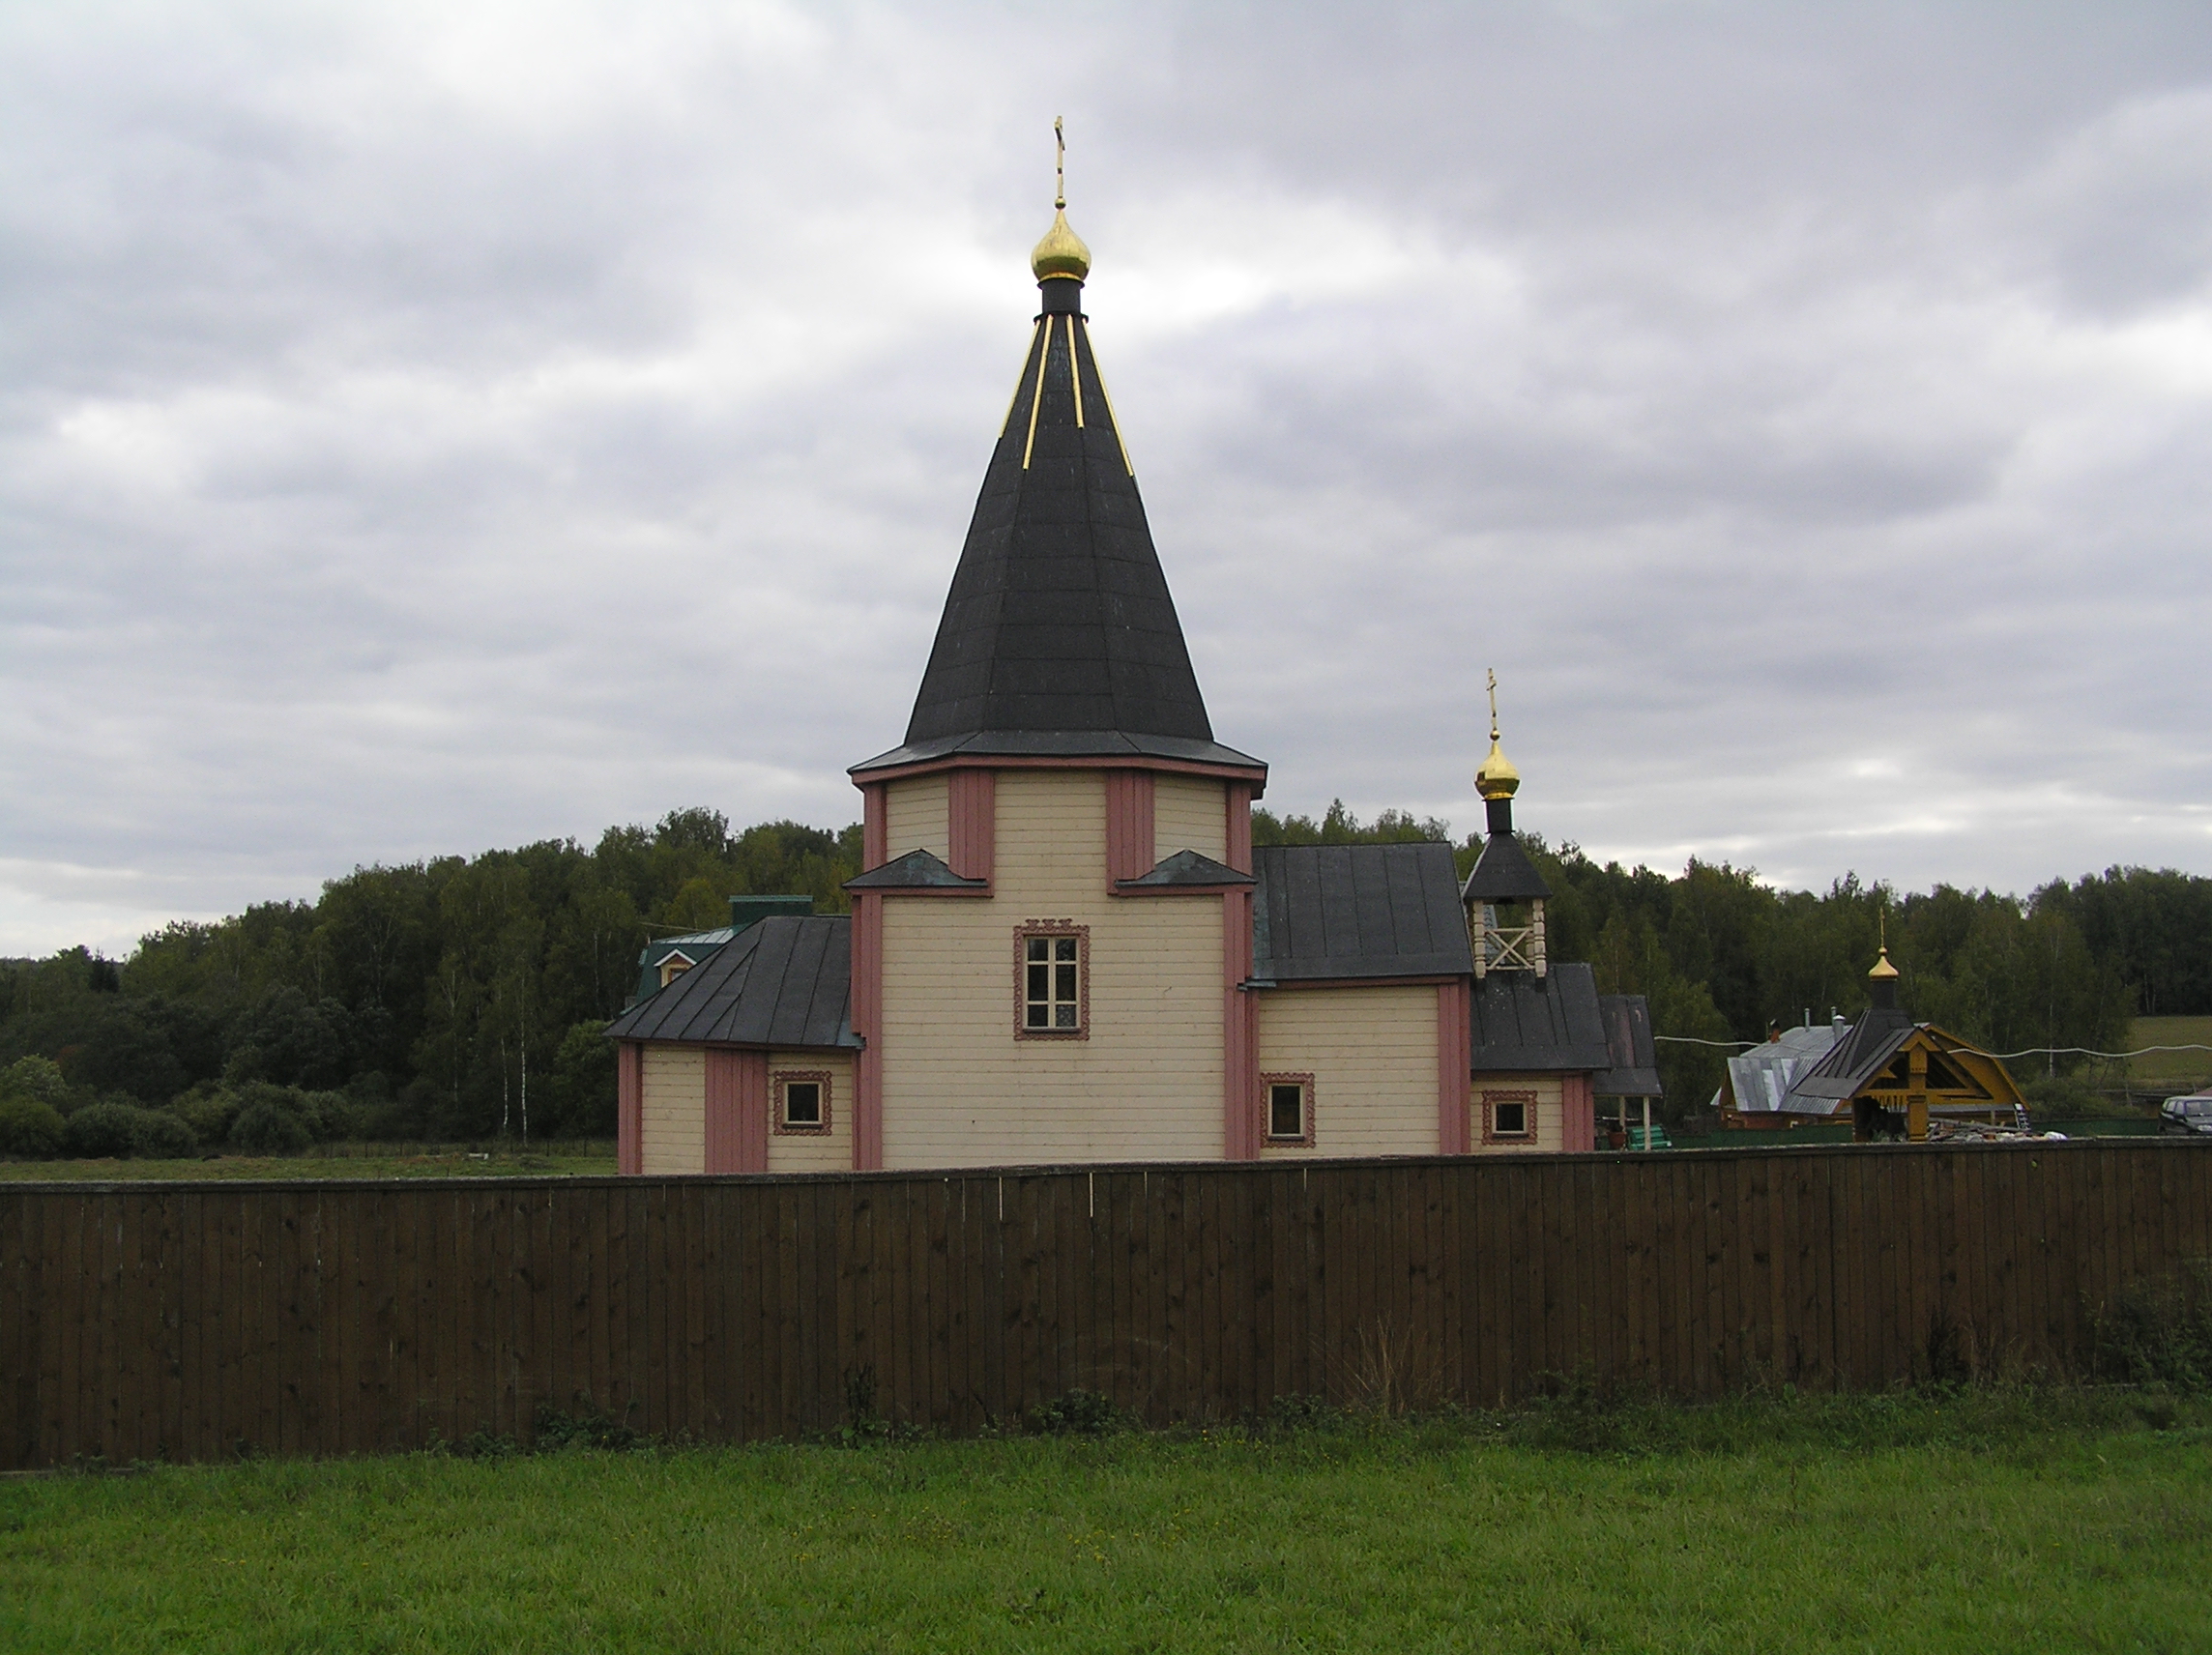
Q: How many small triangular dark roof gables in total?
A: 2